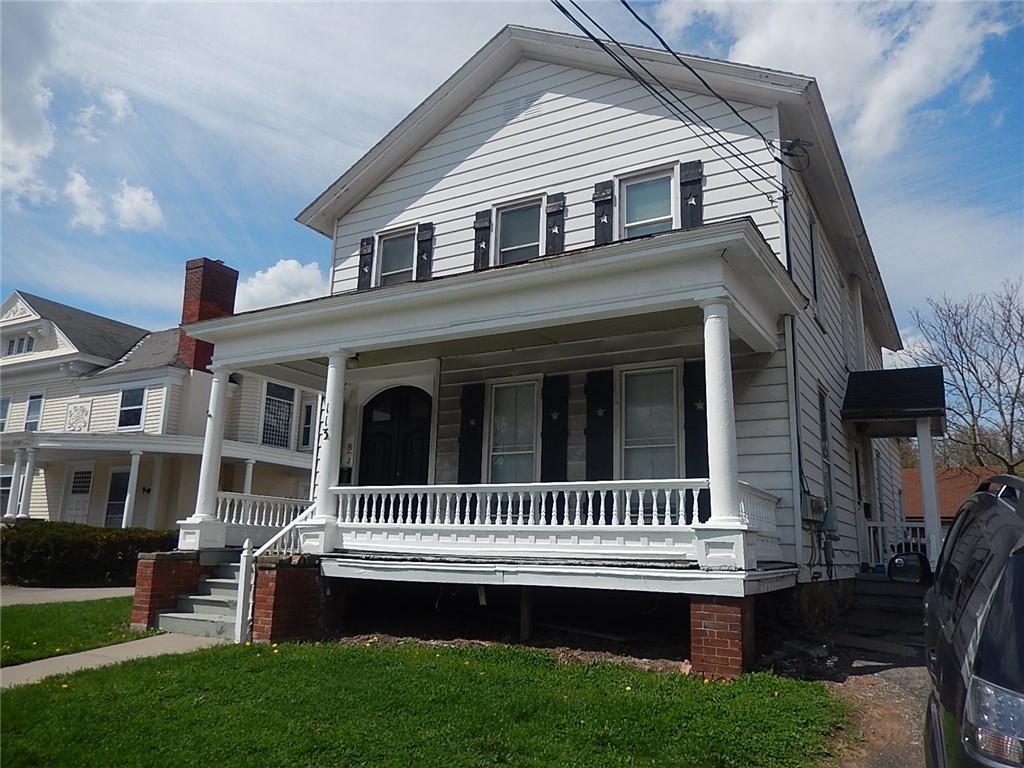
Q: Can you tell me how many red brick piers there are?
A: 3